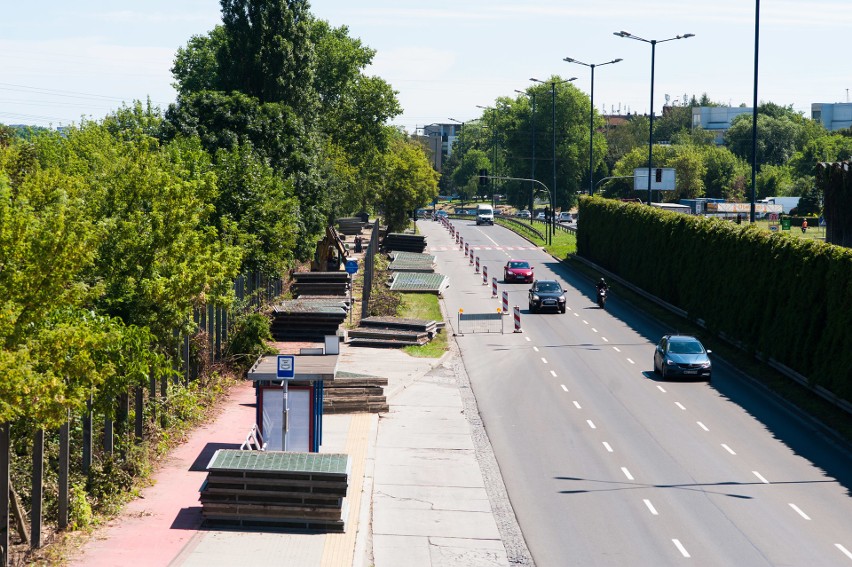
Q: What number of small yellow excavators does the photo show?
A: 1